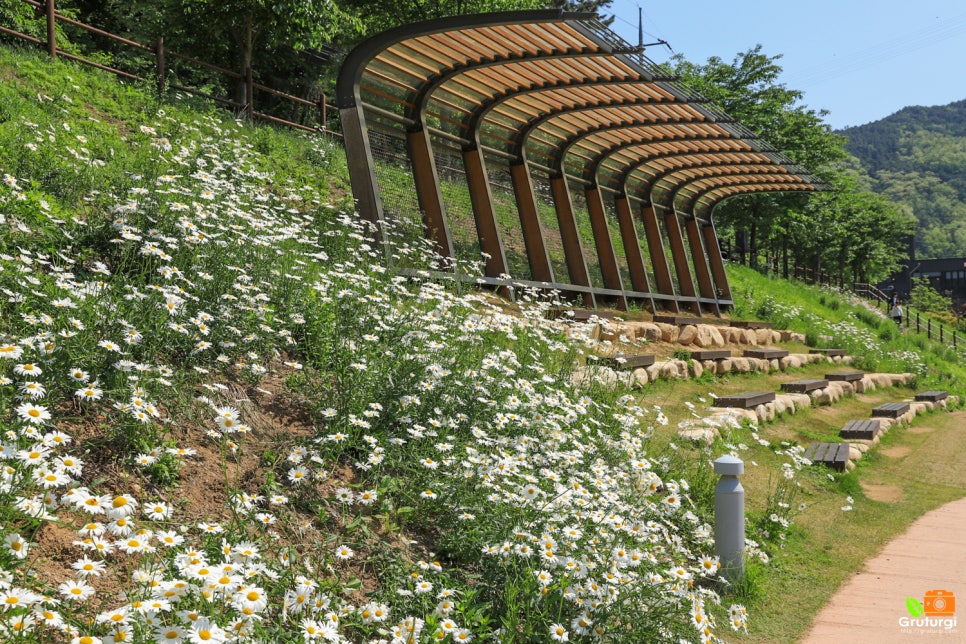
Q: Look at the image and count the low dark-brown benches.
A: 14